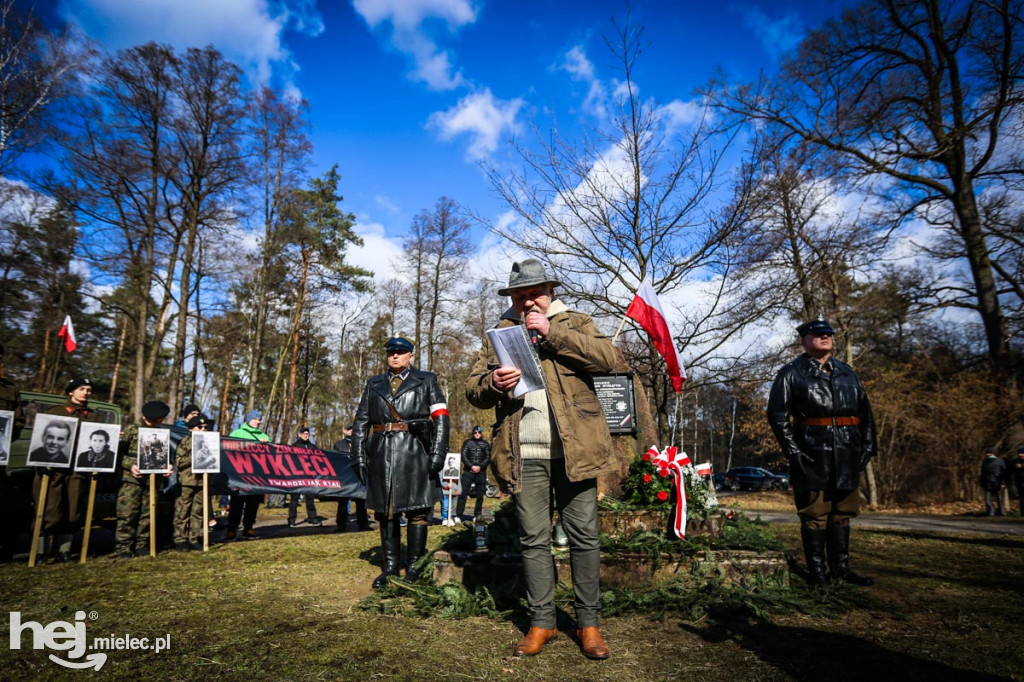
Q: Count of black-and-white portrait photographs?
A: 6